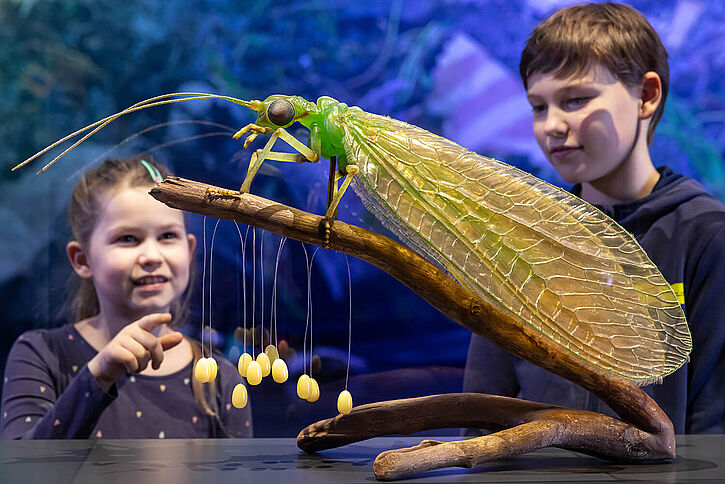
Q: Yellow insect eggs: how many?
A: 11